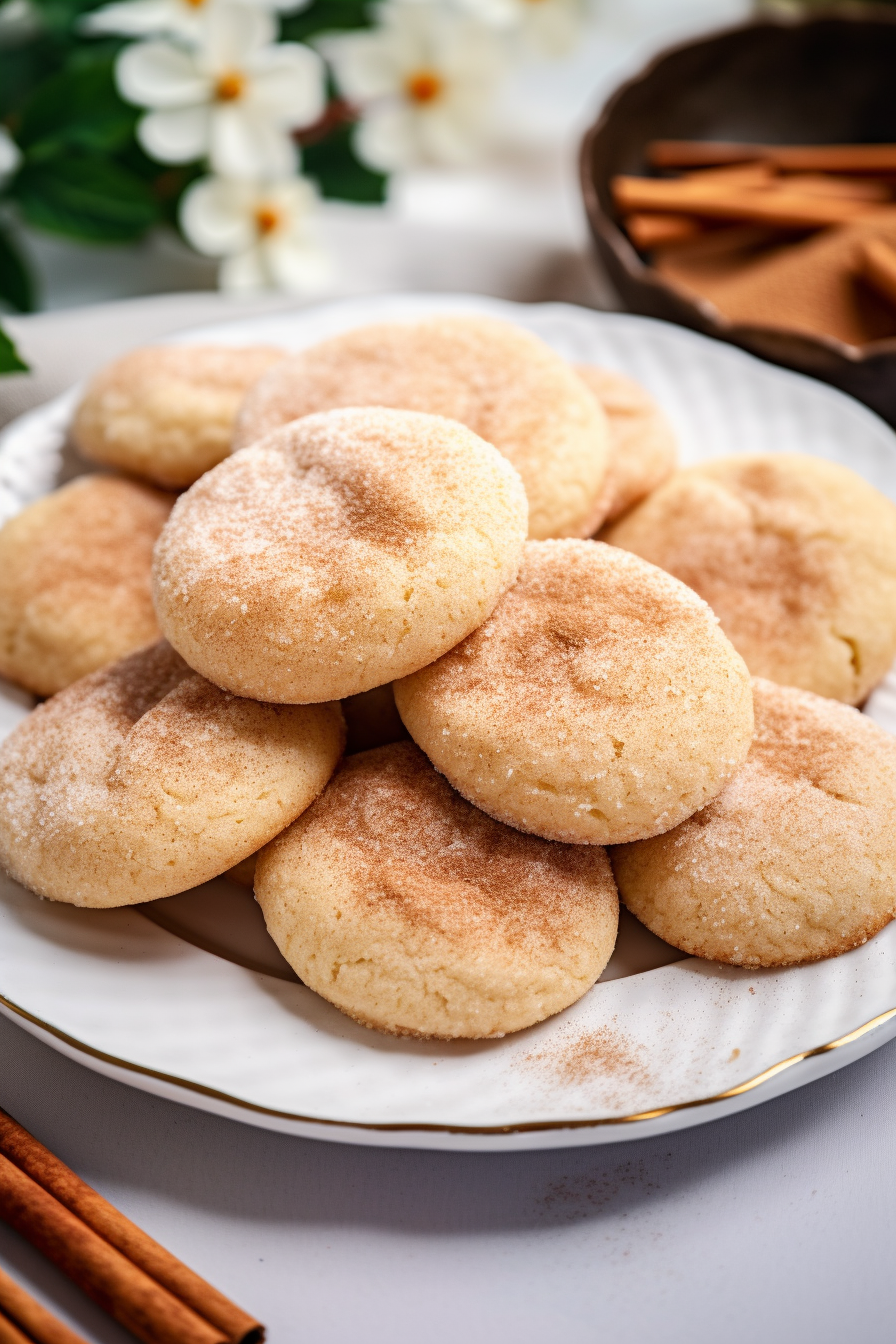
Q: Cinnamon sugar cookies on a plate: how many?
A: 10